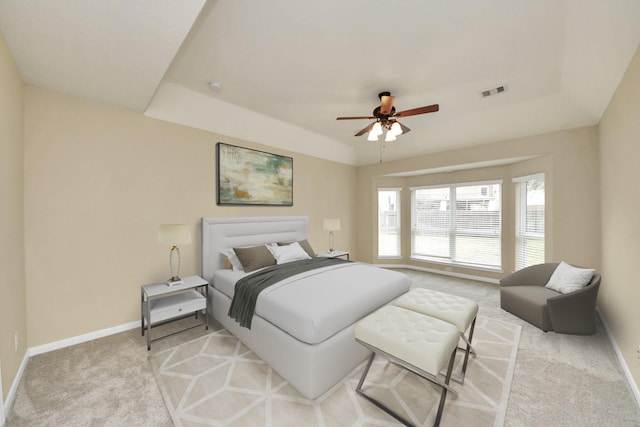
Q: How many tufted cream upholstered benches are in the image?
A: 2